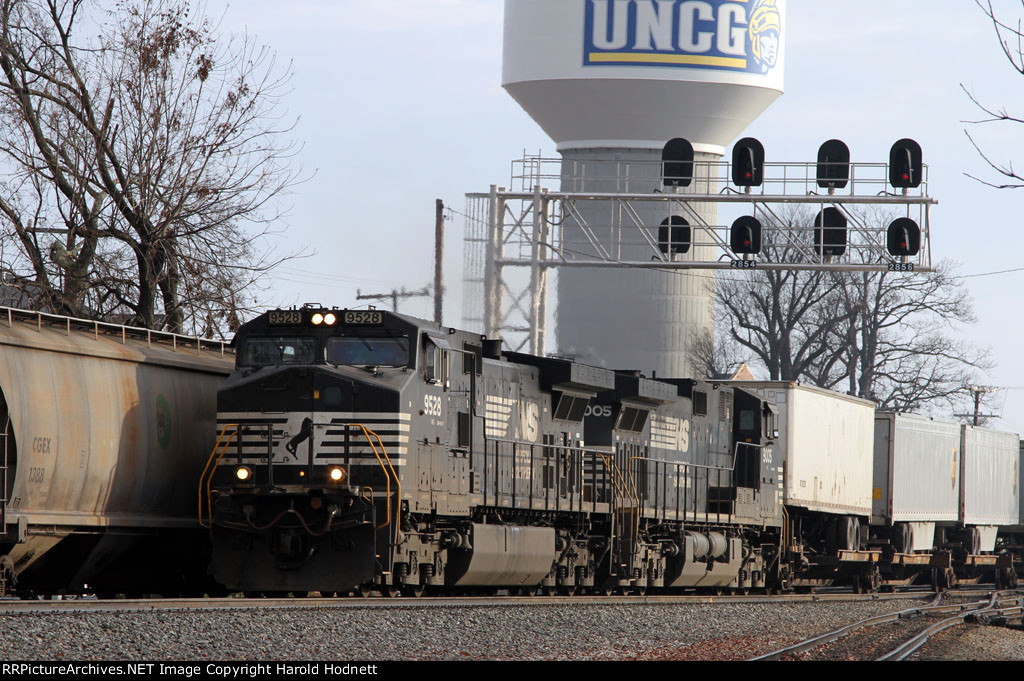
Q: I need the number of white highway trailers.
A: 3